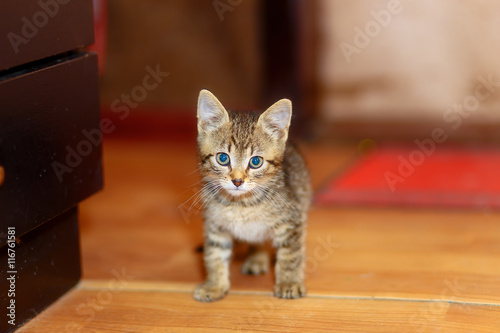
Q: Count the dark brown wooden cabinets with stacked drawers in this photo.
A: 1